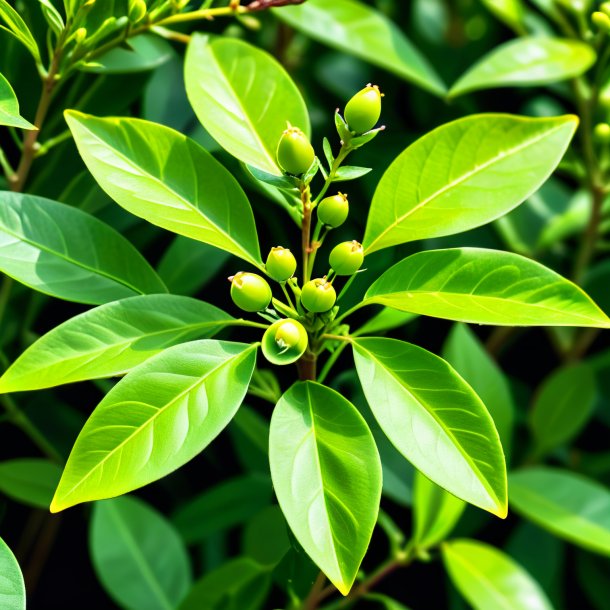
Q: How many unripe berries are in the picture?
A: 8